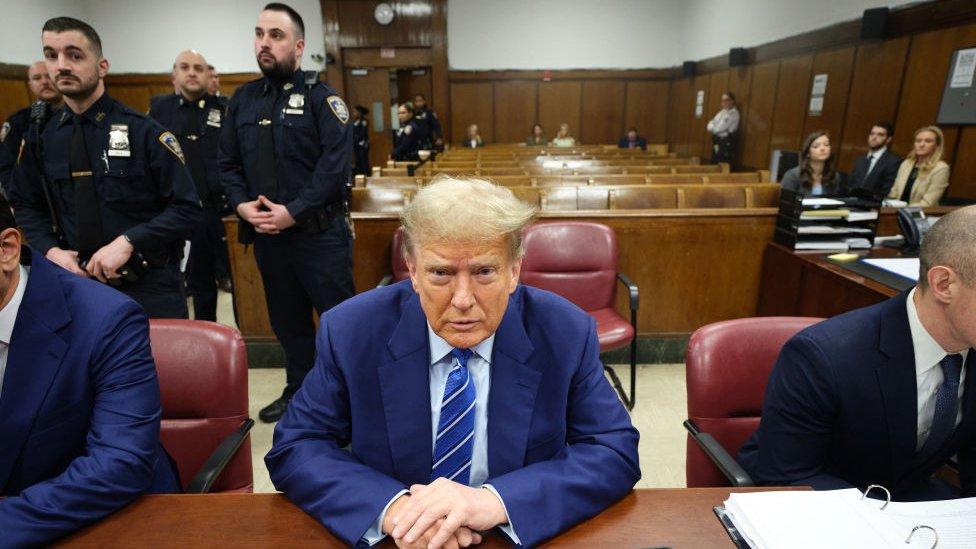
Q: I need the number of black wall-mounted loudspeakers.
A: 3